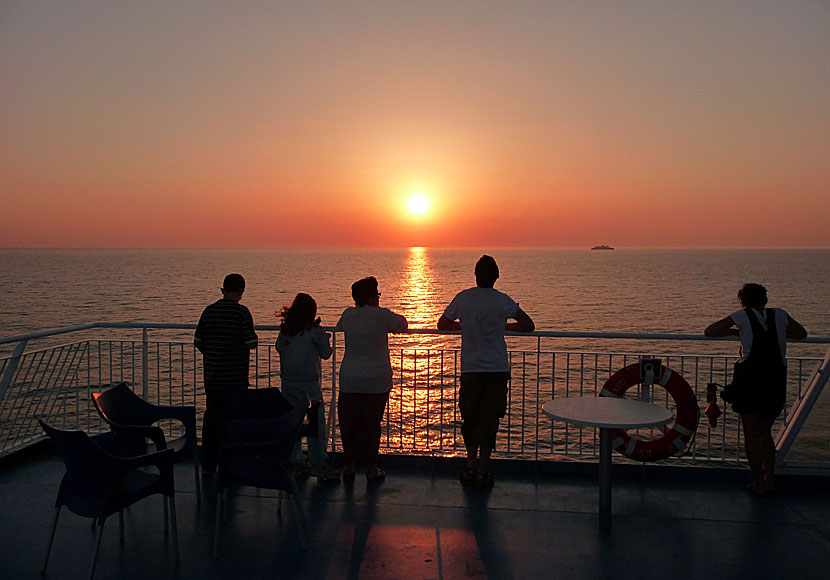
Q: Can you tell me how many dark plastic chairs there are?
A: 4